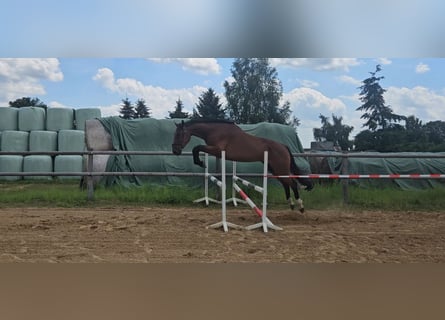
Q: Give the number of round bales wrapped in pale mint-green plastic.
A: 10